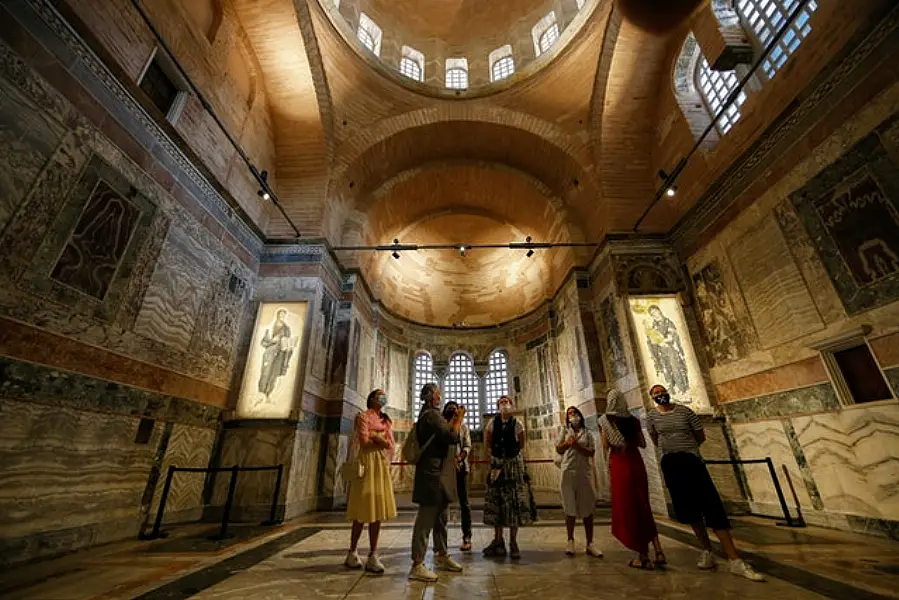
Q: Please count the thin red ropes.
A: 1